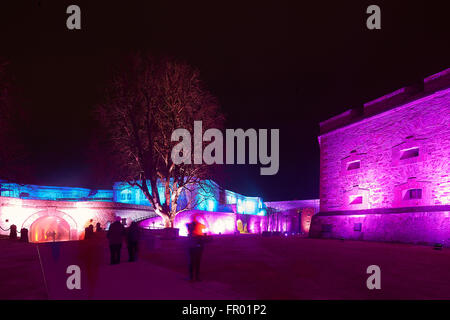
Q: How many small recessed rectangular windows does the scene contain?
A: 4